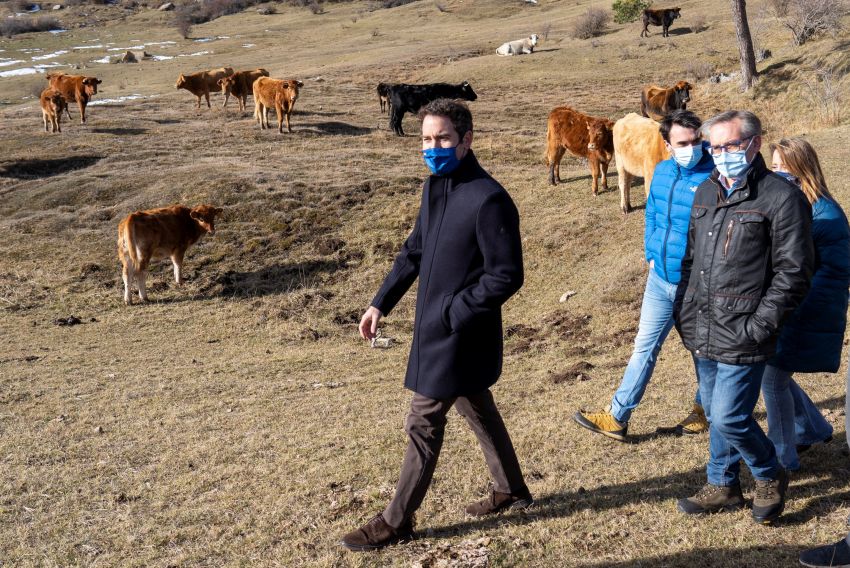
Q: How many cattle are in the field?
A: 13